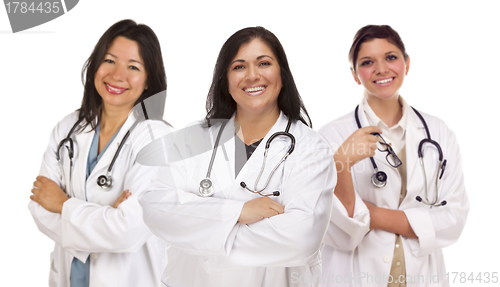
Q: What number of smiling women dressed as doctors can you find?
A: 3